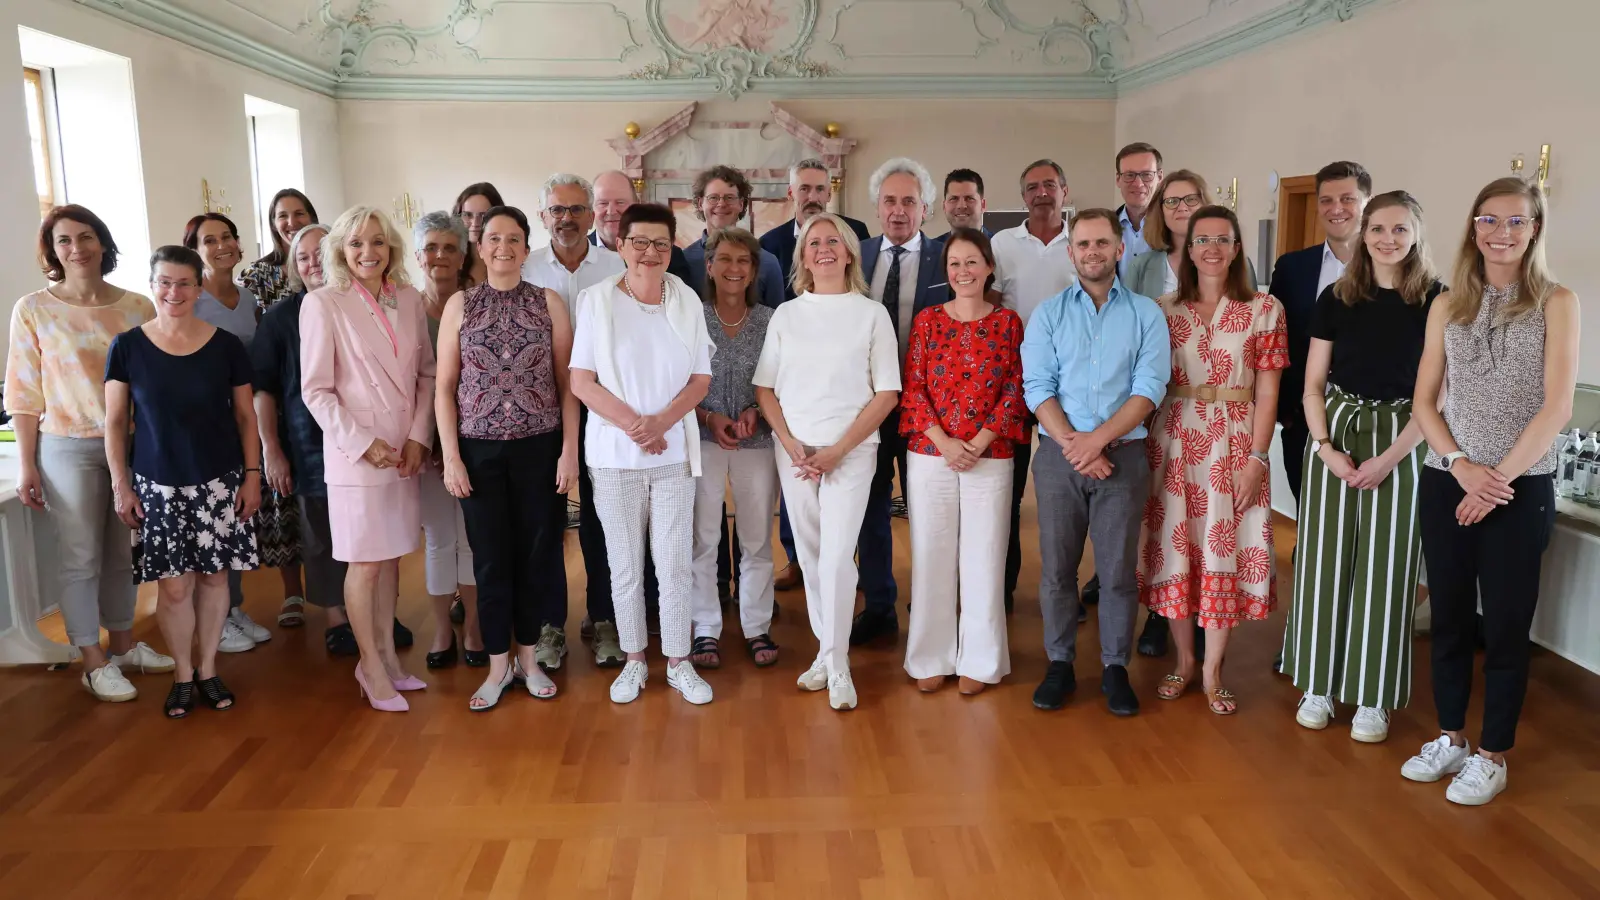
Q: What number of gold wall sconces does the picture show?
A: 4